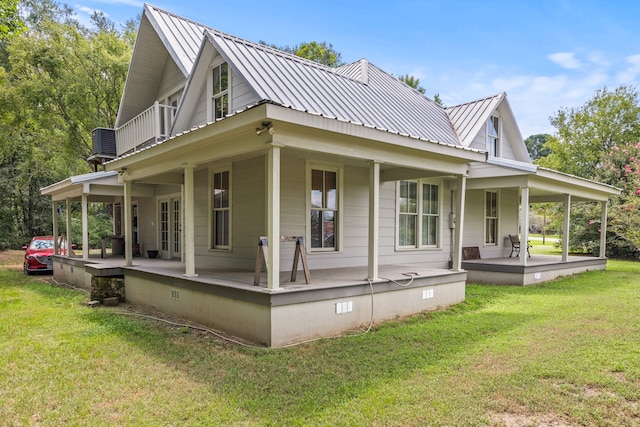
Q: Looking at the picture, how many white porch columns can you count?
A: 11